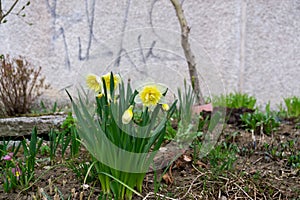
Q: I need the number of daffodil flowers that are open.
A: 3